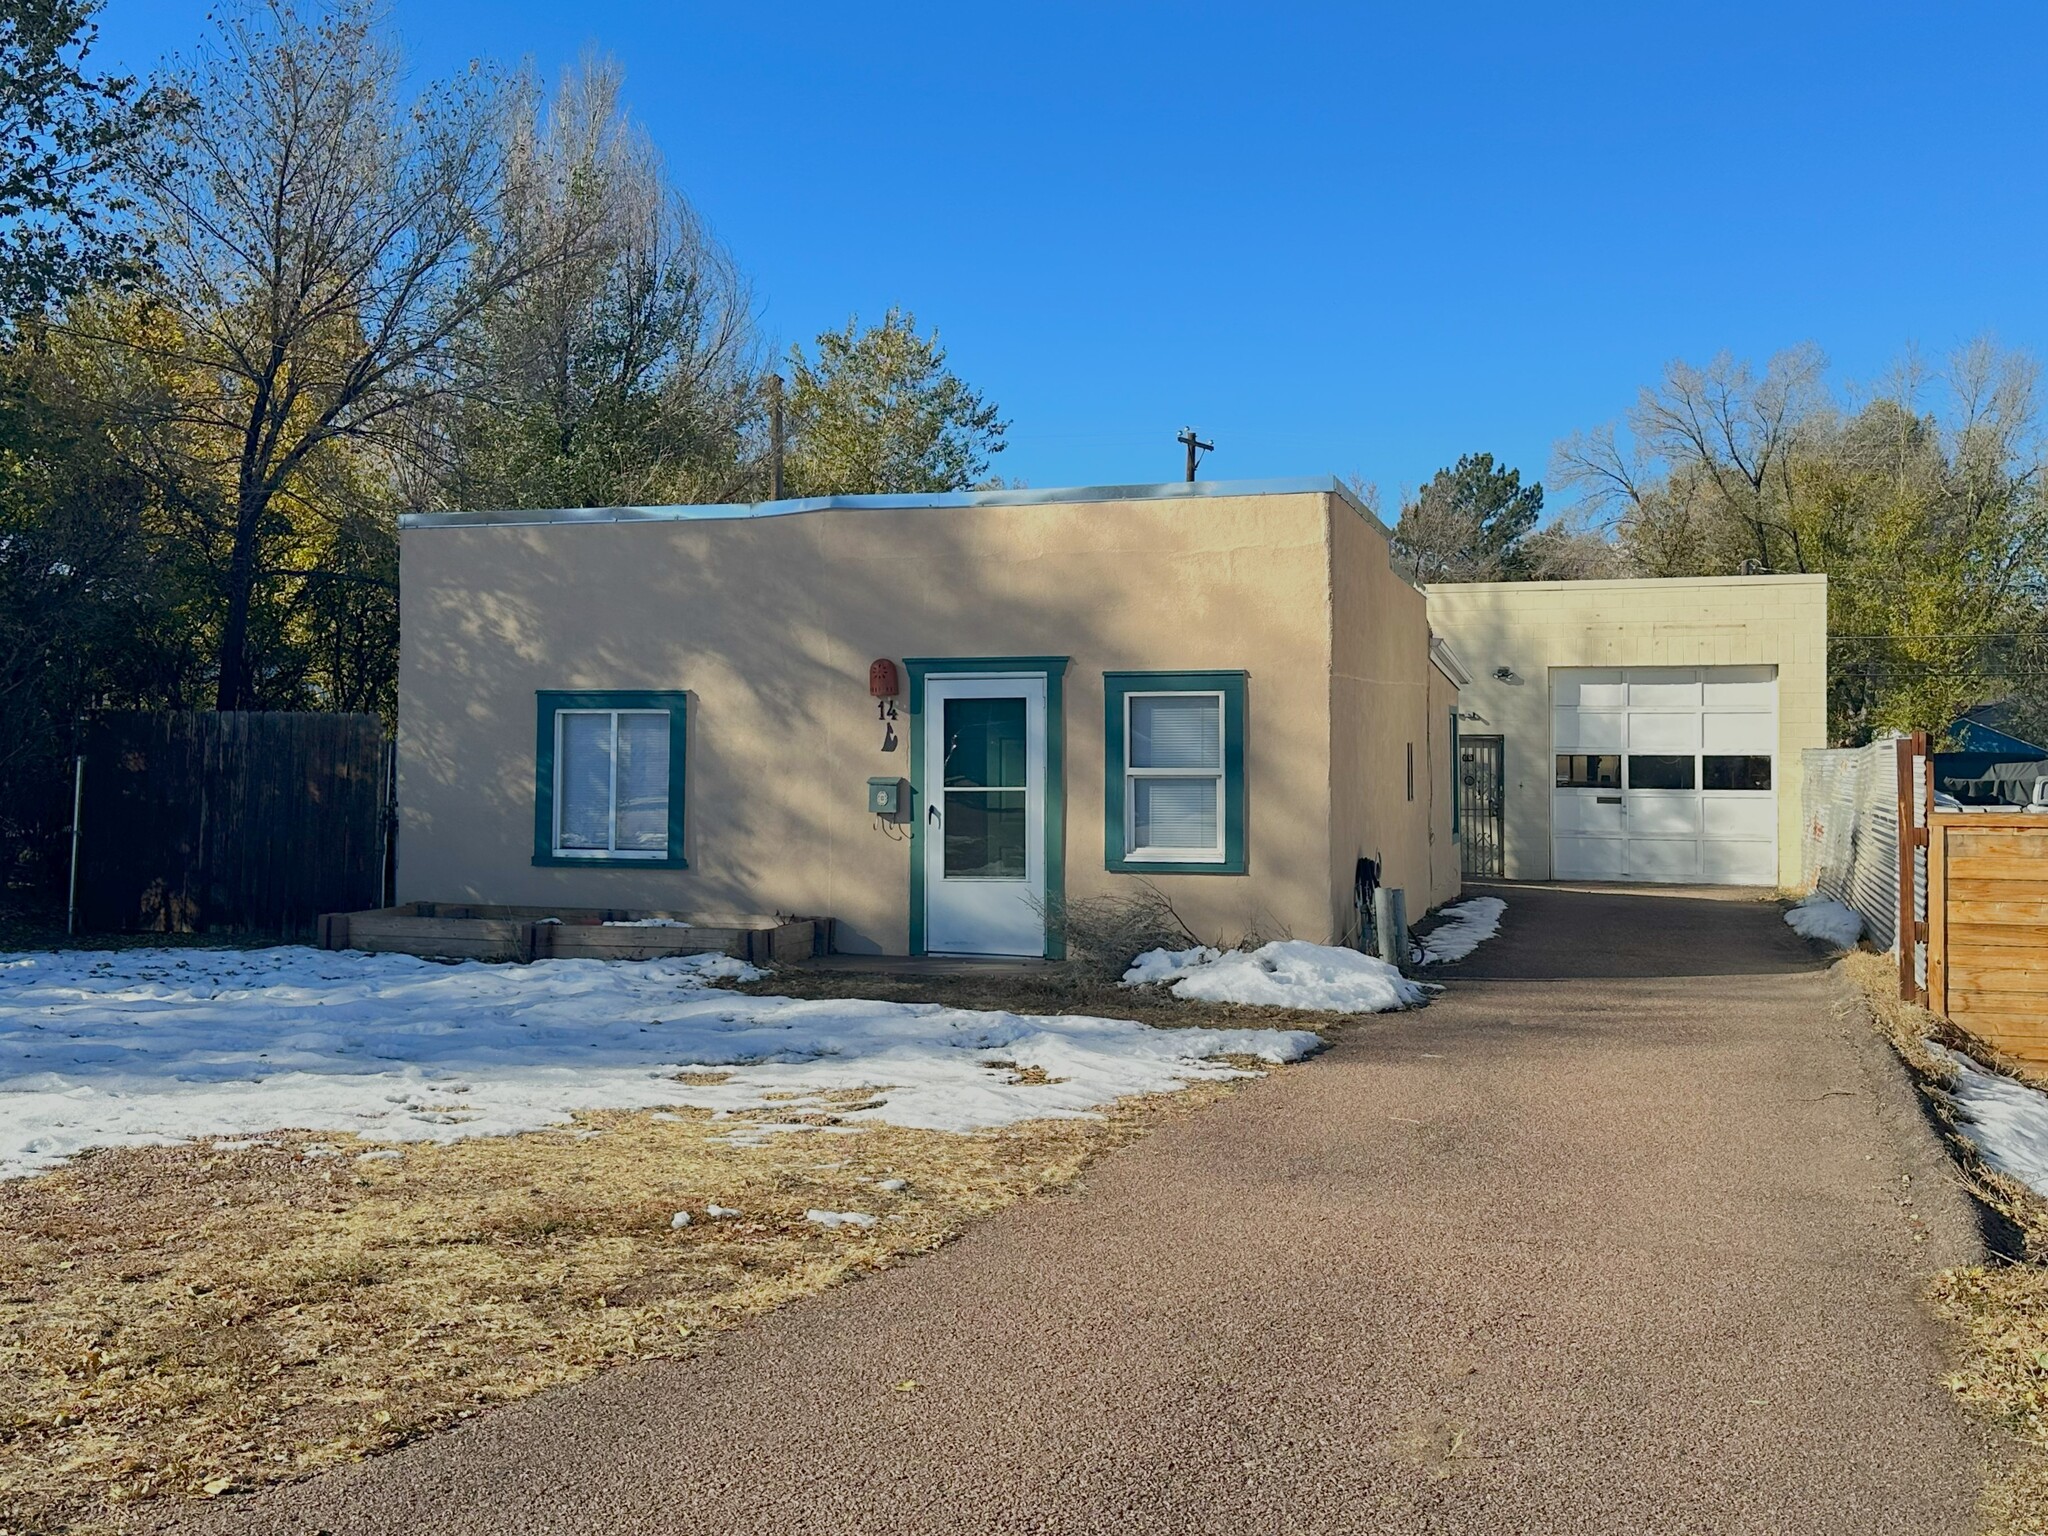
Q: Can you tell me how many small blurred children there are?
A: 0